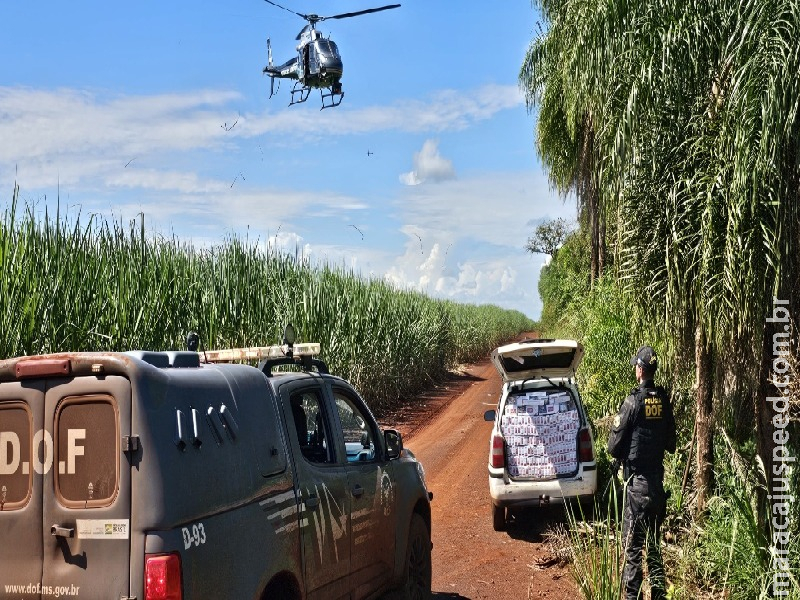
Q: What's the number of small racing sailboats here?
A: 0